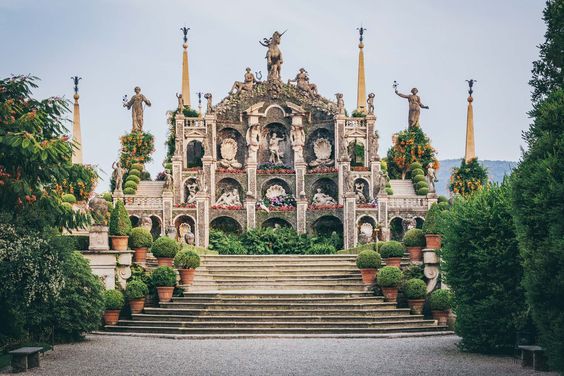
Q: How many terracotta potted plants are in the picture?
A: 14